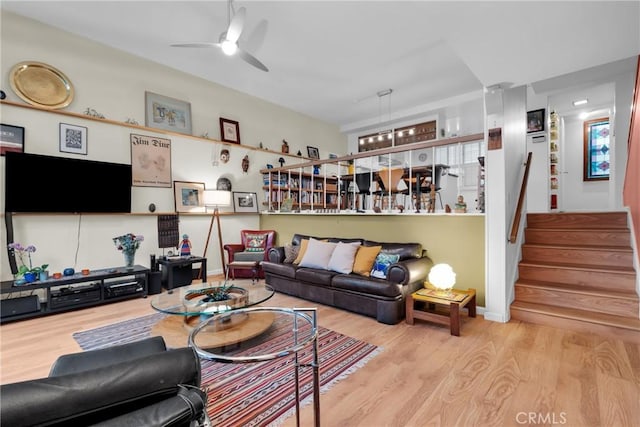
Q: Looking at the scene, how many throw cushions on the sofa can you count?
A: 6